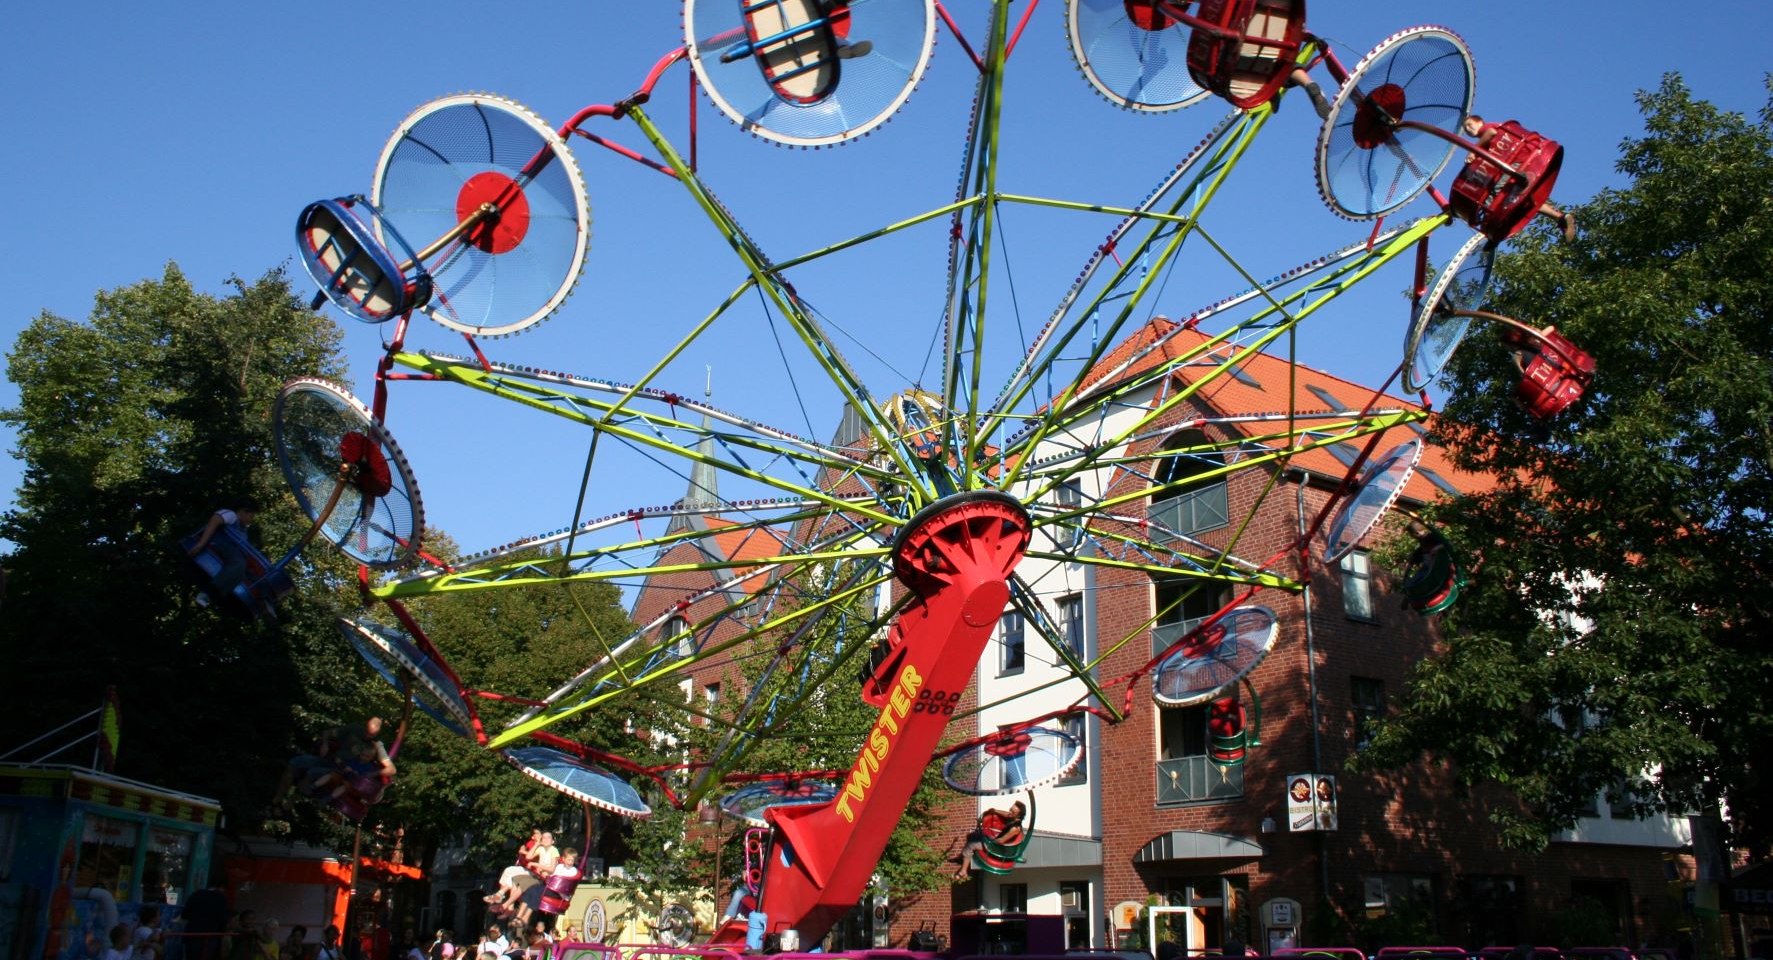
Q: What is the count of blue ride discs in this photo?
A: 12